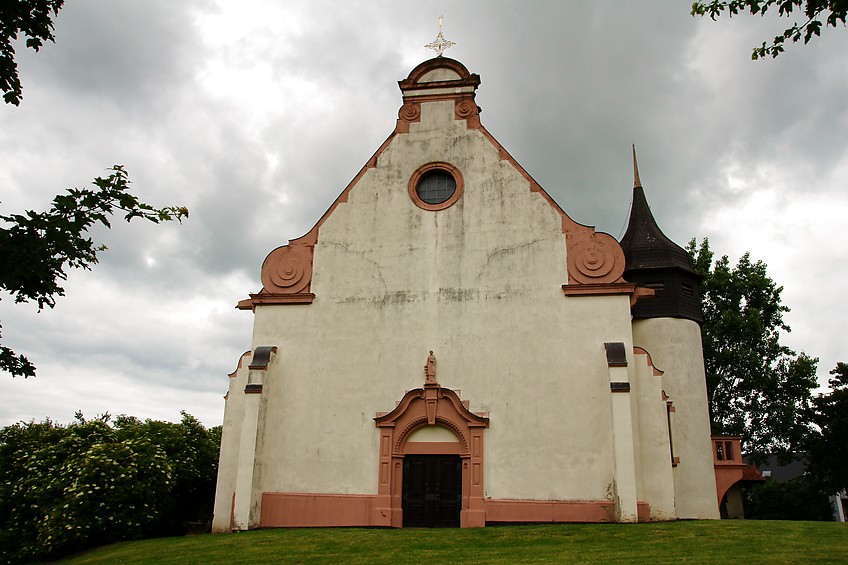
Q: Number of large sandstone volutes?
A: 2